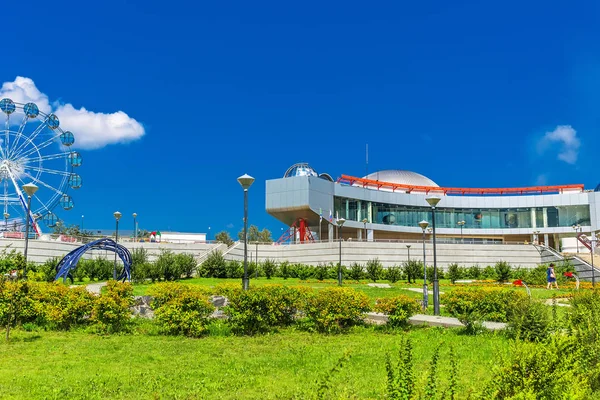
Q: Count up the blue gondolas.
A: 8